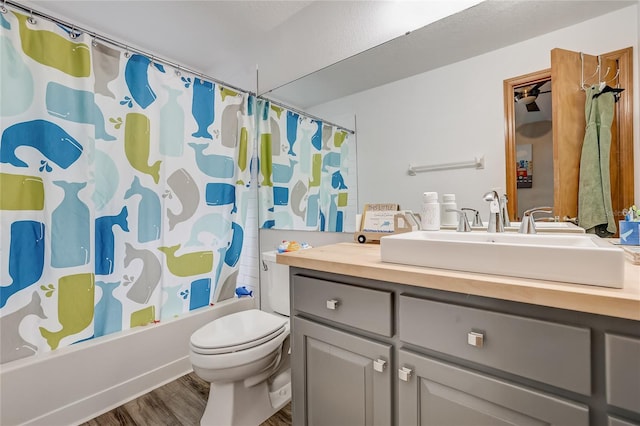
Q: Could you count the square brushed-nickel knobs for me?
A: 4